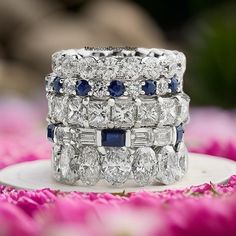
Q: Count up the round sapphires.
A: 5